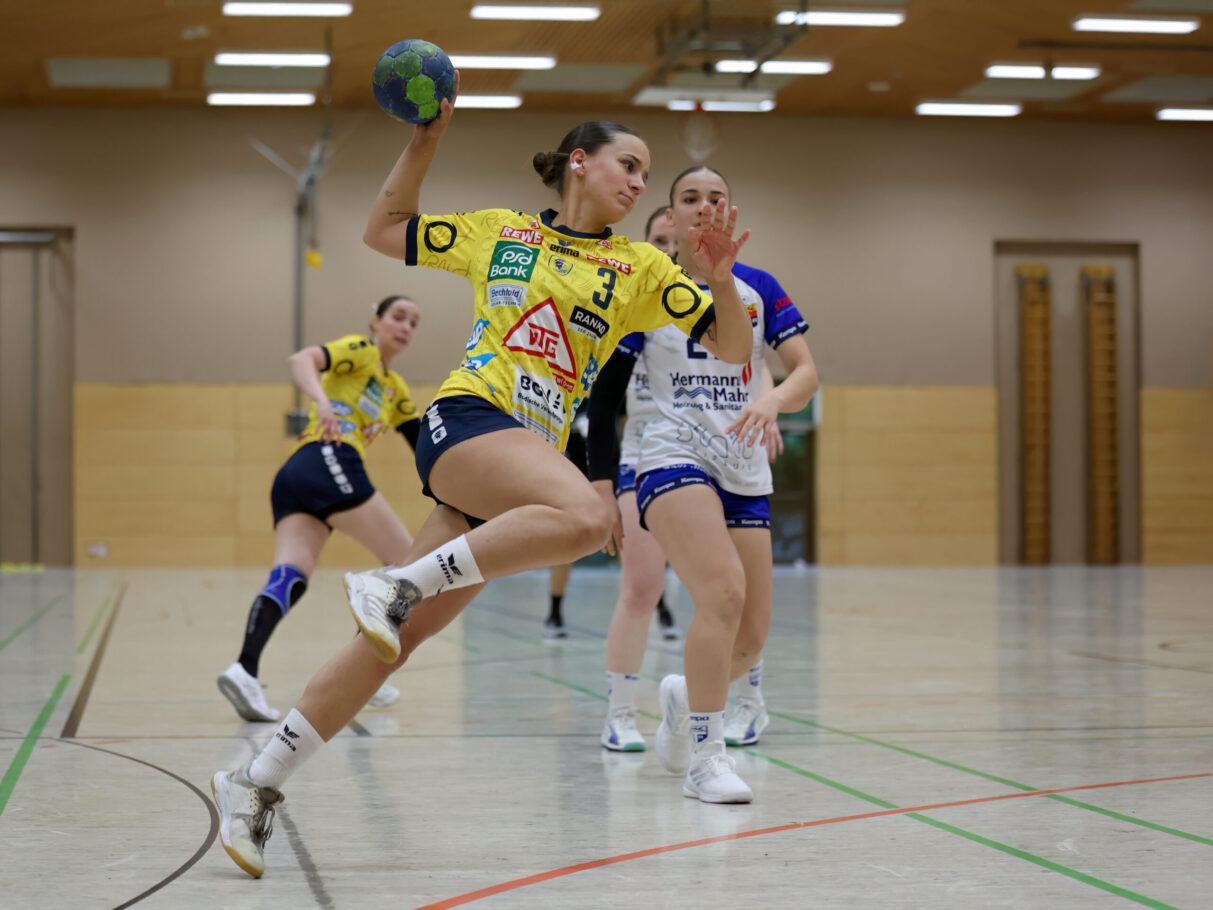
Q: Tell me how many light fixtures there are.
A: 13